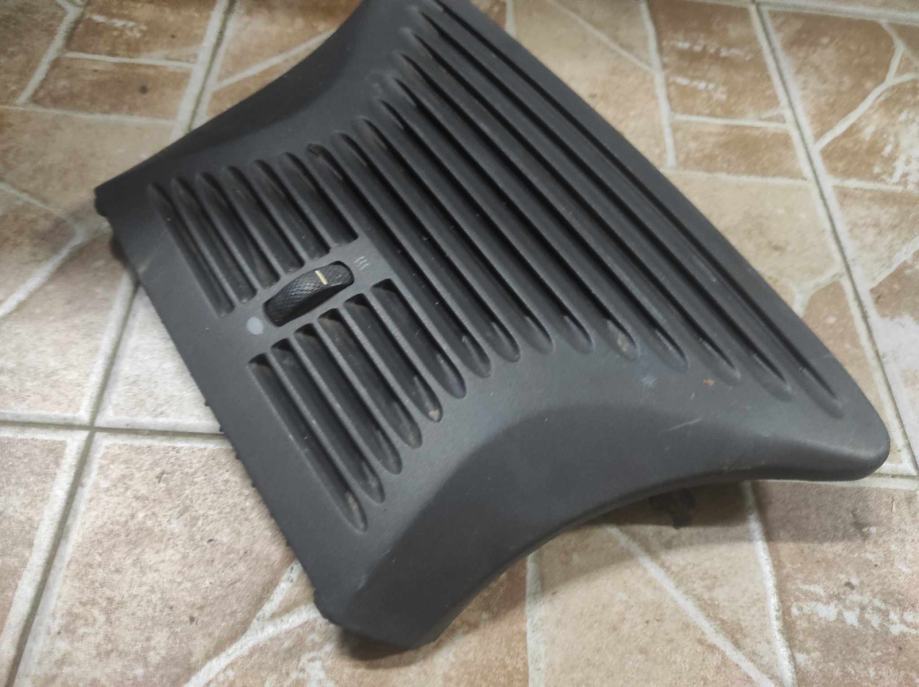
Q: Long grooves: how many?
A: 9